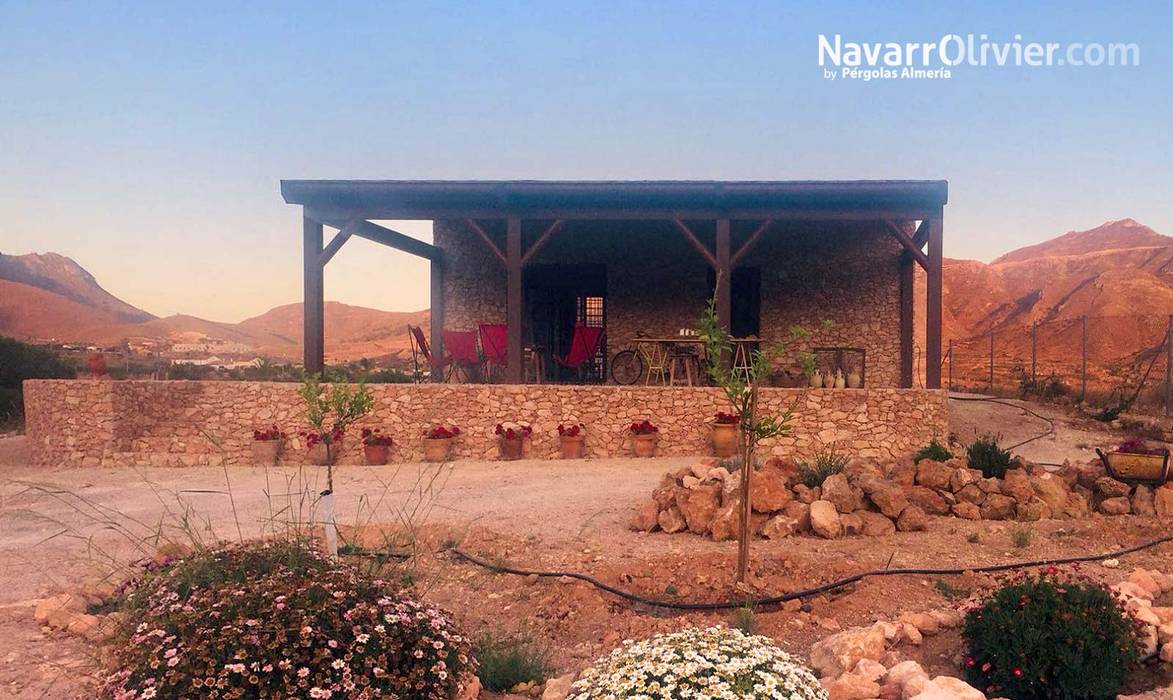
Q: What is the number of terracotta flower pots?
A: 8